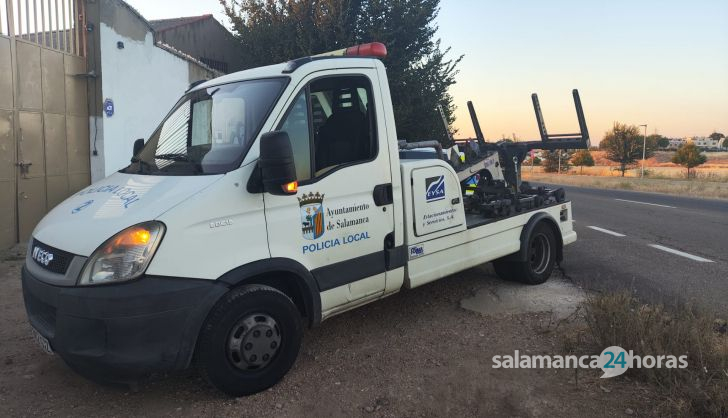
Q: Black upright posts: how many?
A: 4